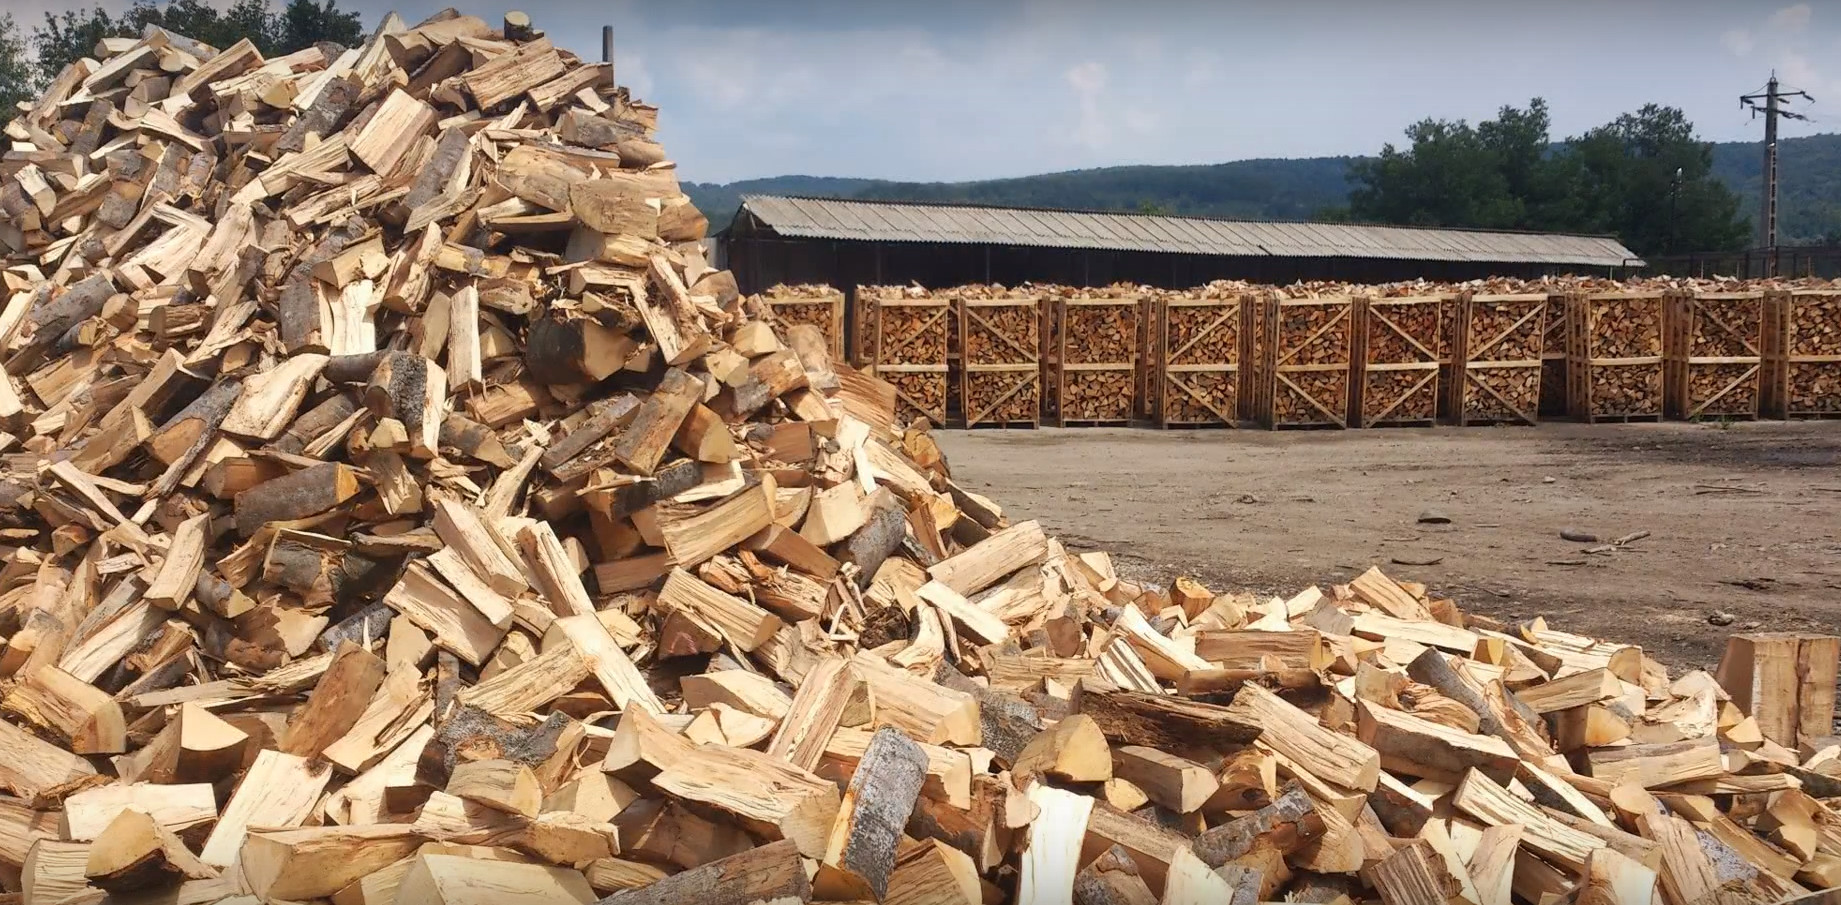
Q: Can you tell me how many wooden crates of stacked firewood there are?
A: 11